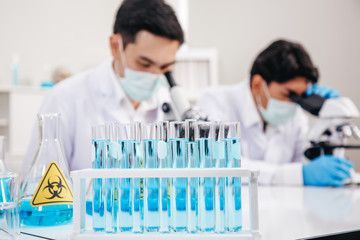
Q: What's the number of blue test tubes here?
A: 11